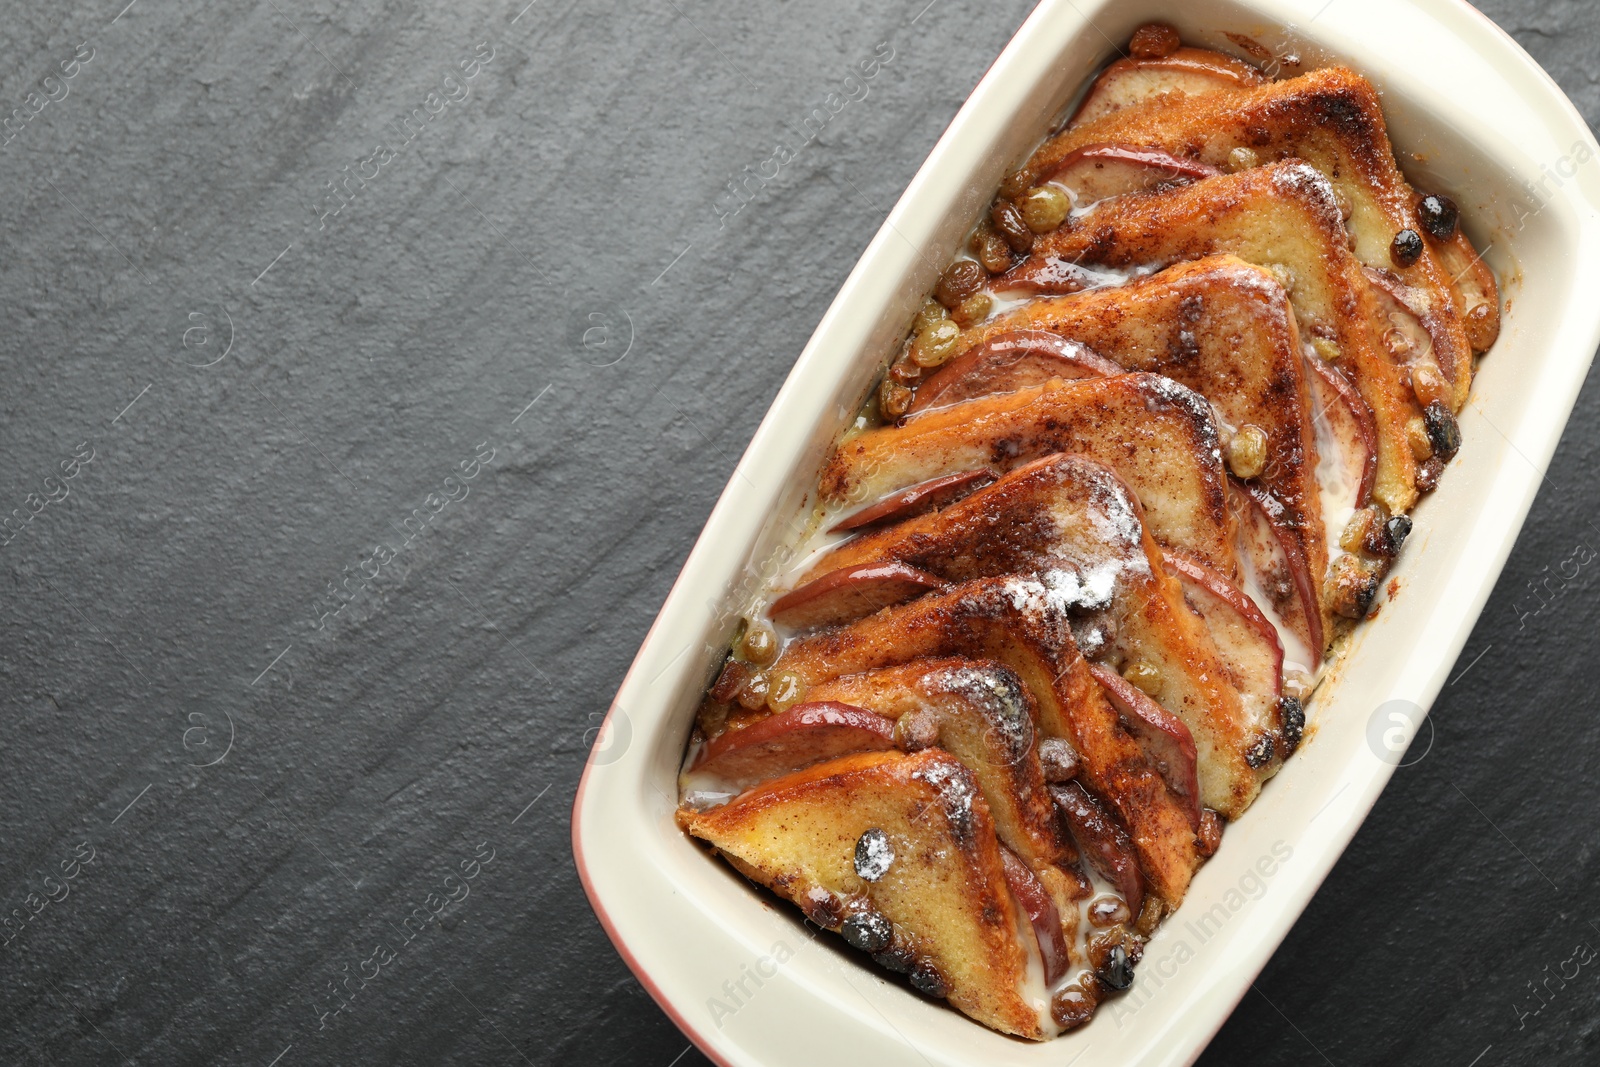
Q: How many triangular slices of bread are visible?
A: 8